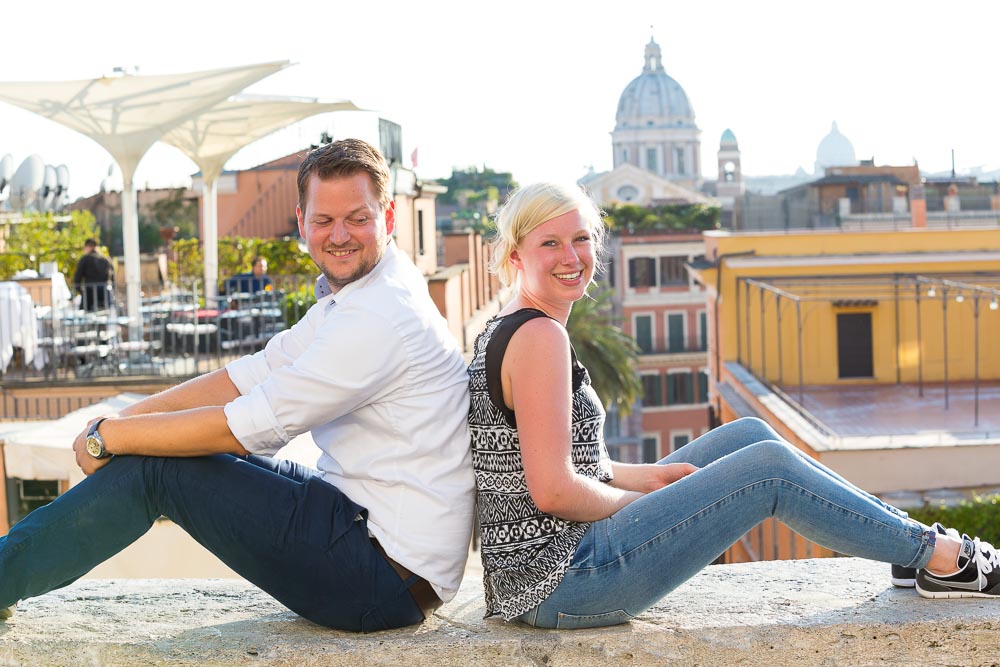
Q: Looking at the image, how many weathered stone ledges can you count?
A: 1